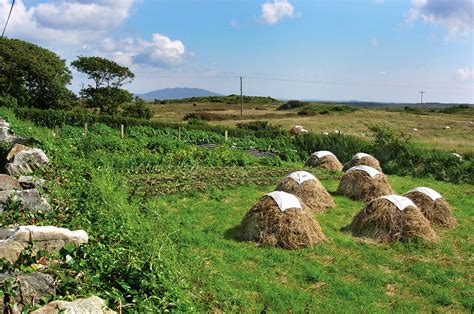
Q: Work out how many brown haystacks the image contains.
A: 7